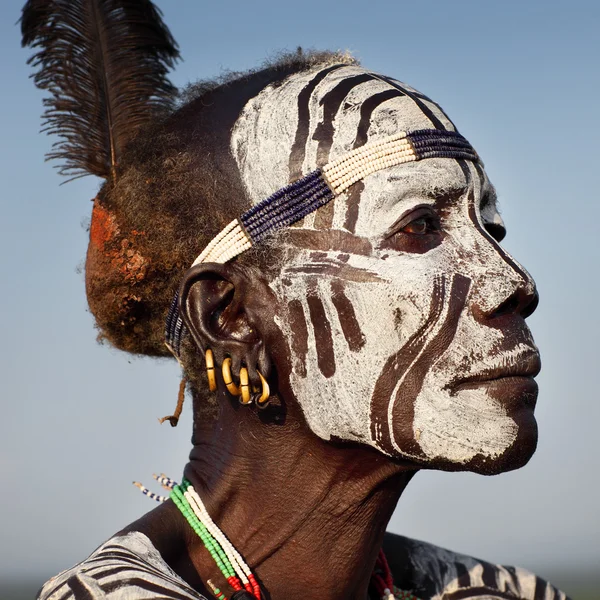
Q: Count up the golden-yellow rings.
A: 4